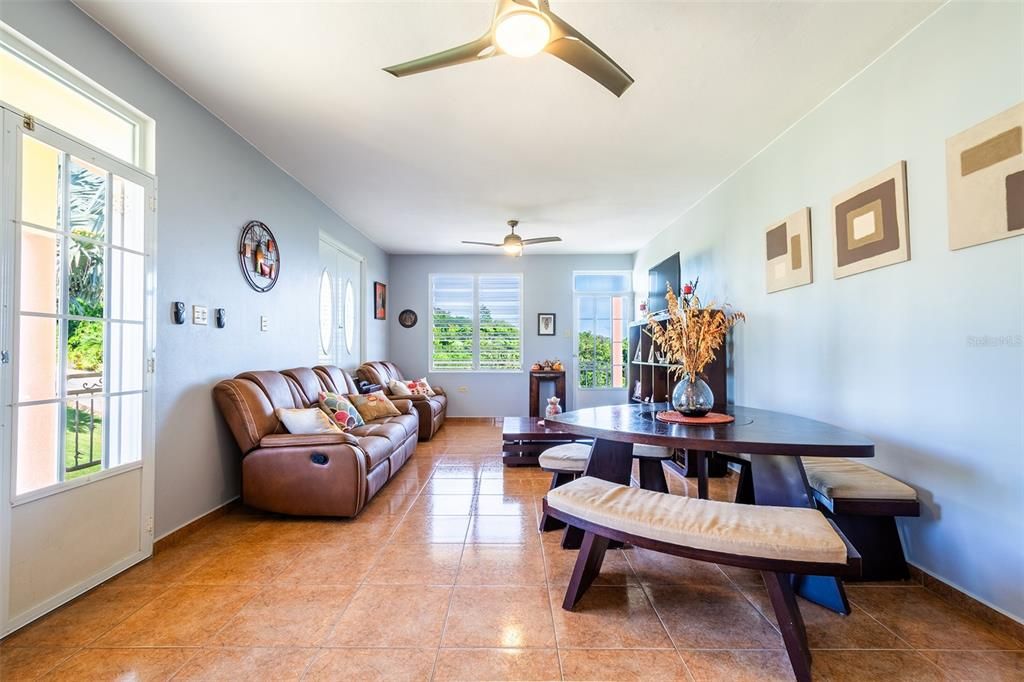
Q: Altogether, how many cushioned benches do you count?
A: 3